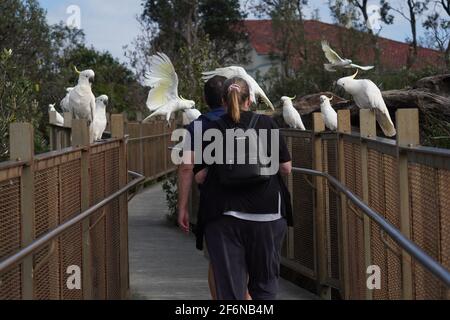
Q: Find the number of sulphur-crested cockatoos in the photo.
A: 11